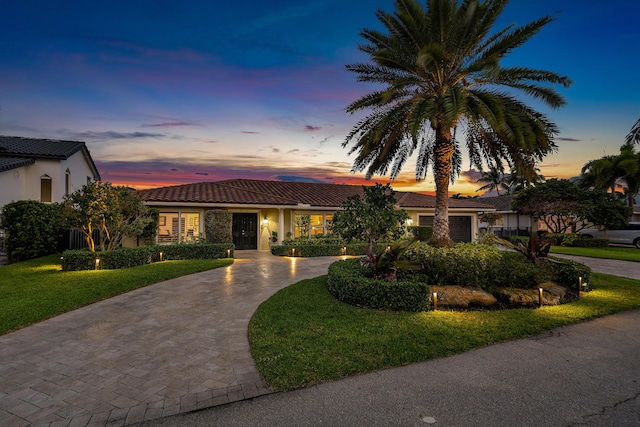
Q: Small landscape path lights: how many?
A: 10